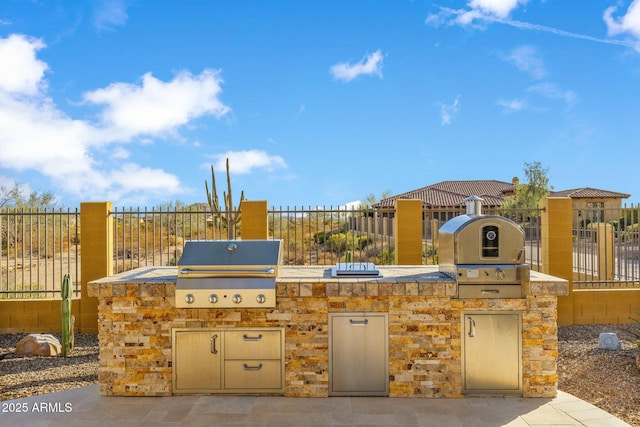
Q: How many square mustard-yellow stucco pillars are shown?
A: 4